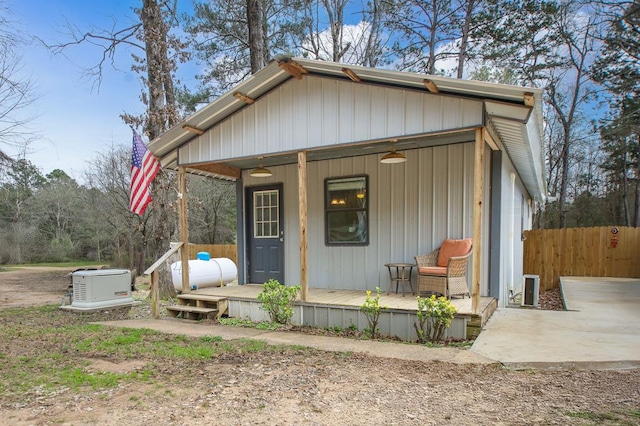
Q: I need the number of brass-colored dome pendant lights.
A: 2